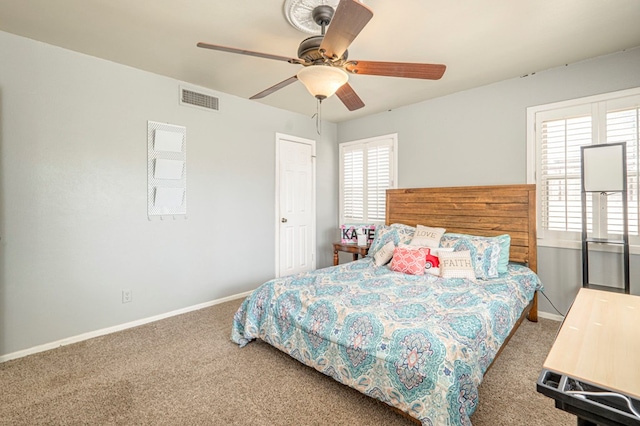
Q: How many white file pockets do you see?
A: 3